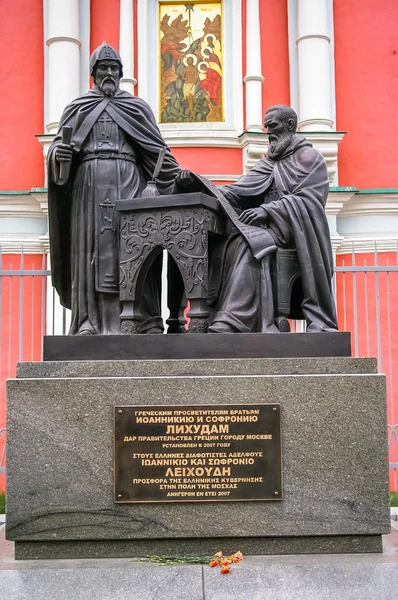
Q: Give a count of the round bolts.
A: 4